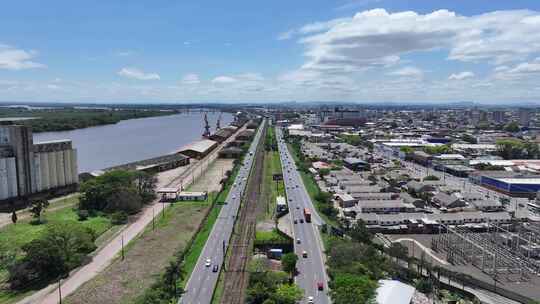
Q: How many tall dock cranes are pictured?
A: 2